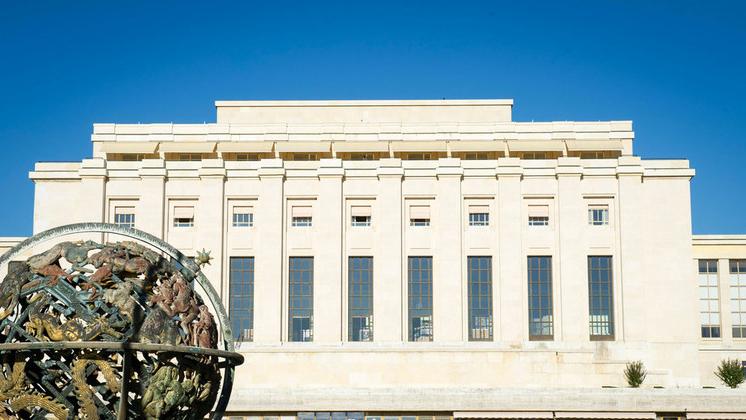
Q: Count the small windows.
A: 9